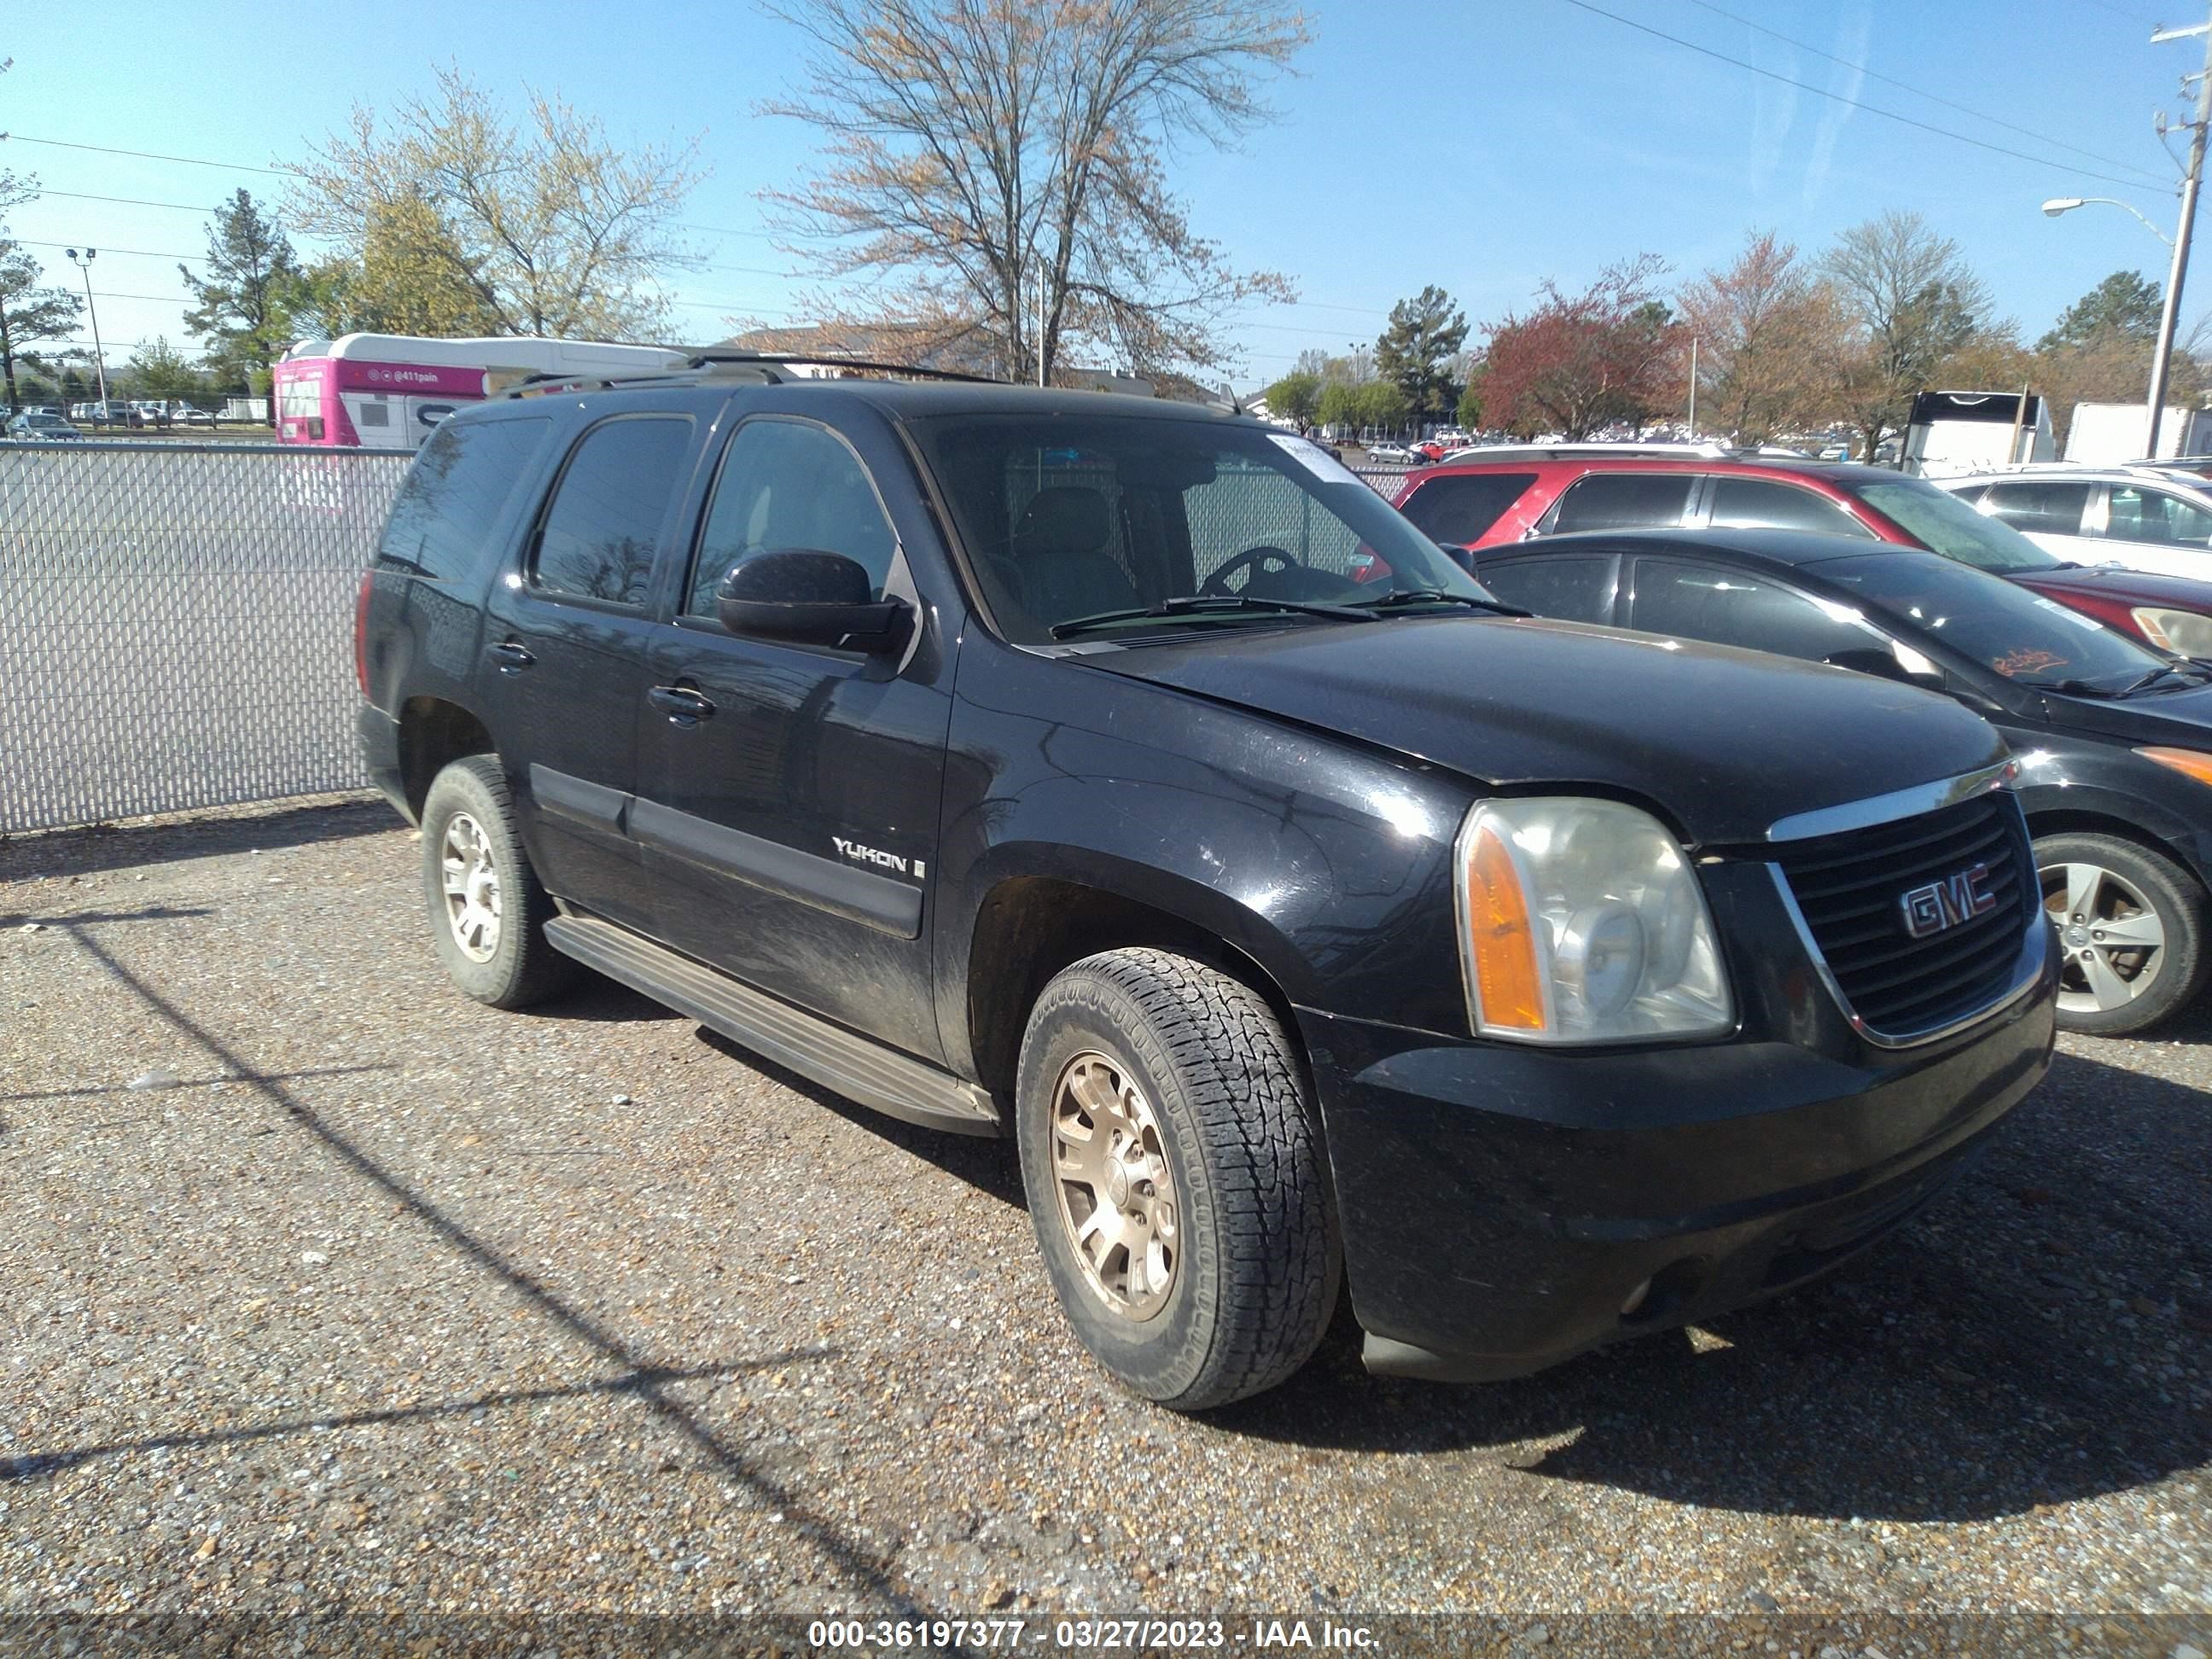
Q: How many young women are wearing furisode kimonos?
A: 0